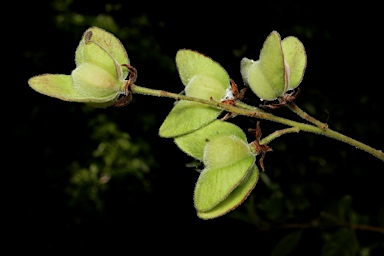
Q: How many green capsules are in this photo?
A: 4